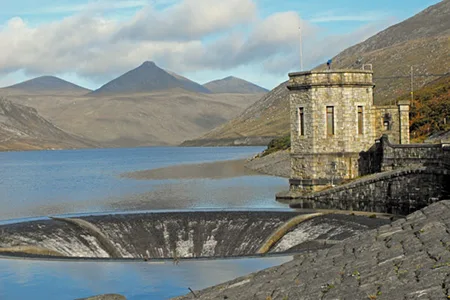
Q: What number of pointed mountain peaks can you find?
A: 3